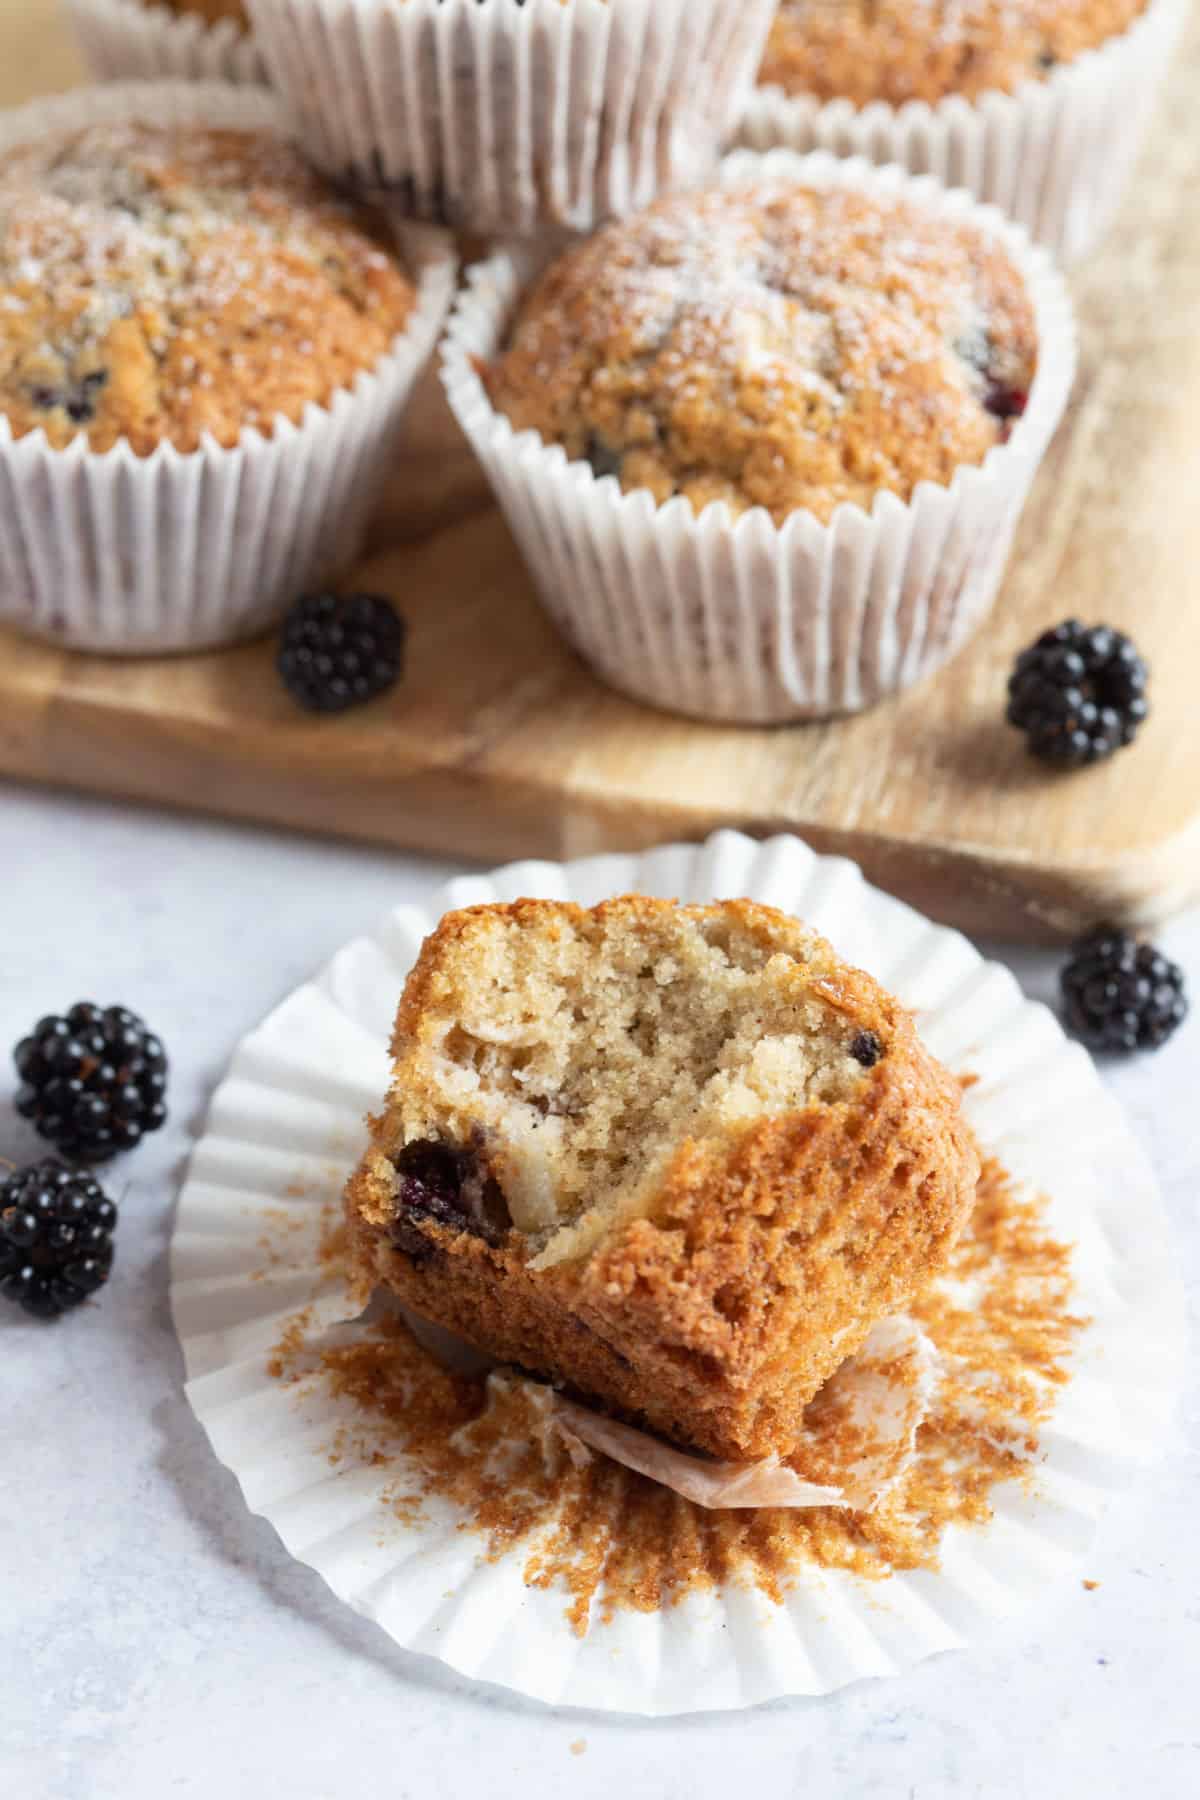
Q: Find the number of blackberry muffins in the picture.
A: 6